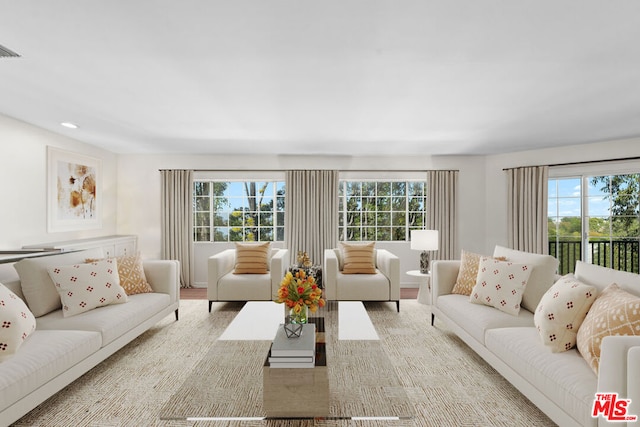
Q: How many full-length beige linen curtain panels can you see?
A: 4